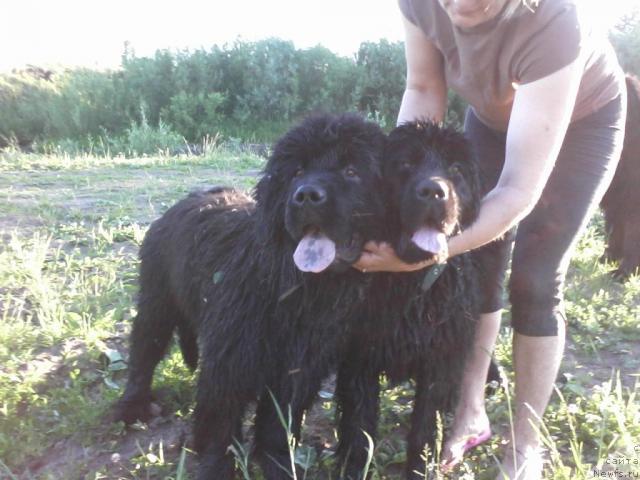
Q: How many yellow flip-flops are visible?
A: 0